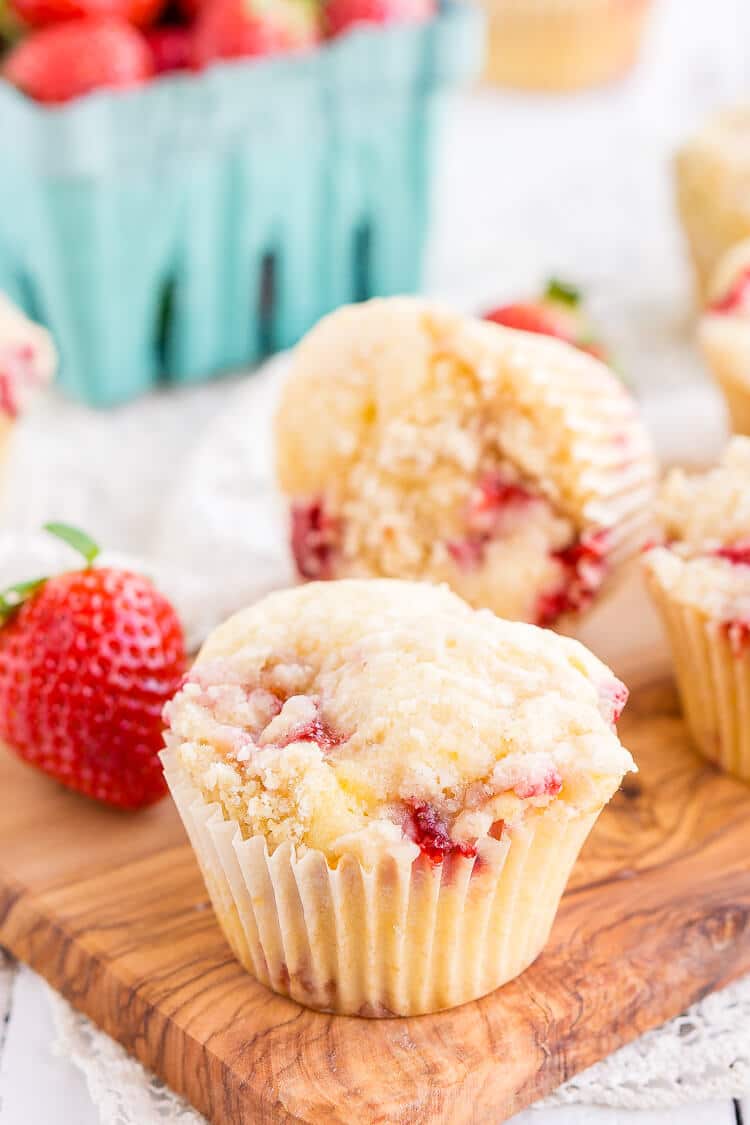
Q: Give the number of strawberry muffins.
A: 7